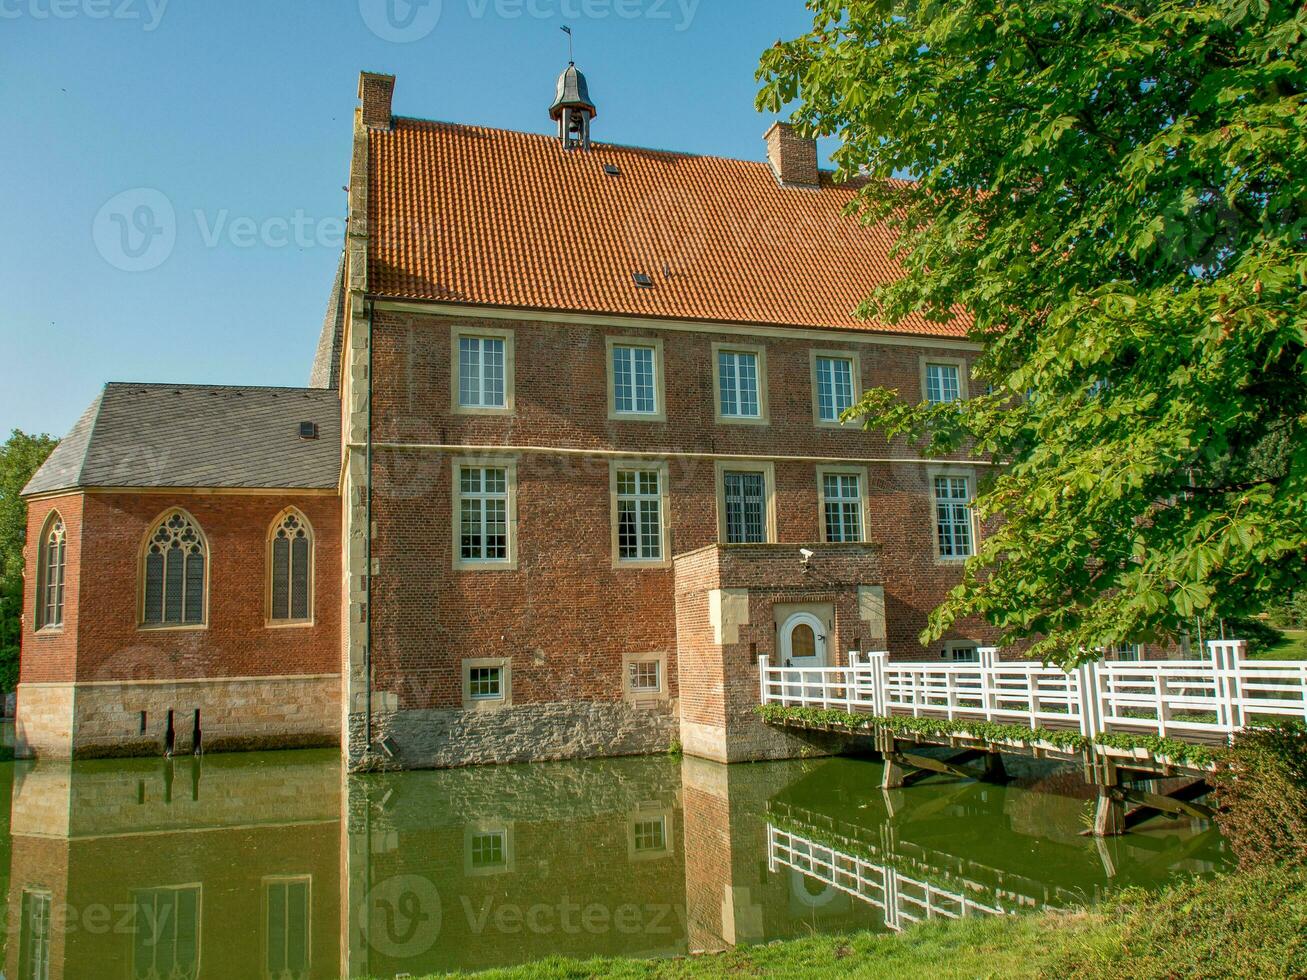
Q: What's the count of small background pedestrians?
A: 0